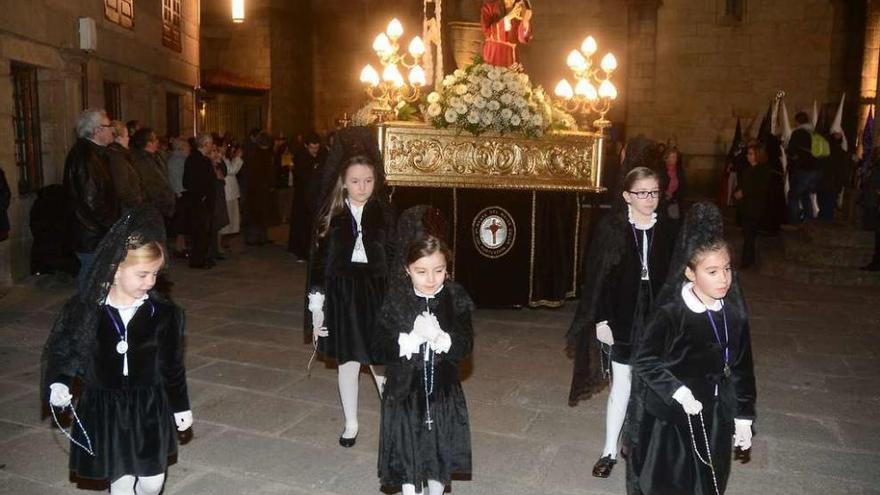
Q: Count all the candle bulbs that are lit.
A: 12